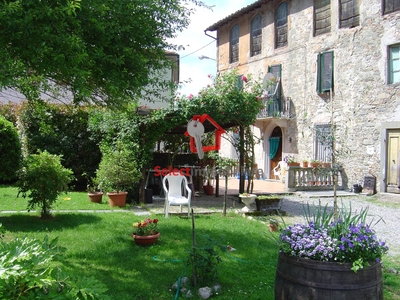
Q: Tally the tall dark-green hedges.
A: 1